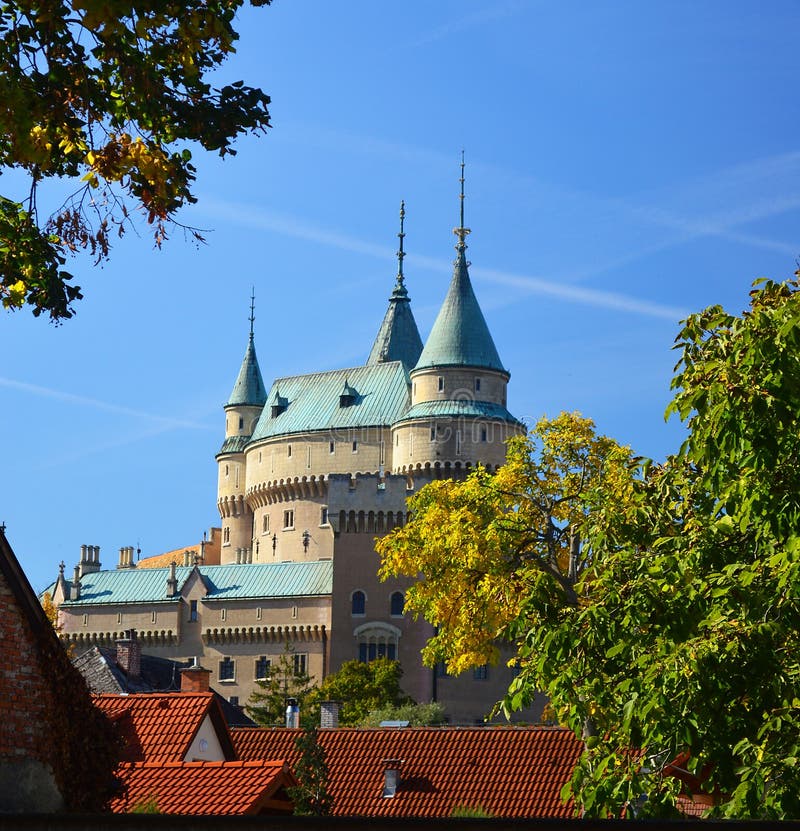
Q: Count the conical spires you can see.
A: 3